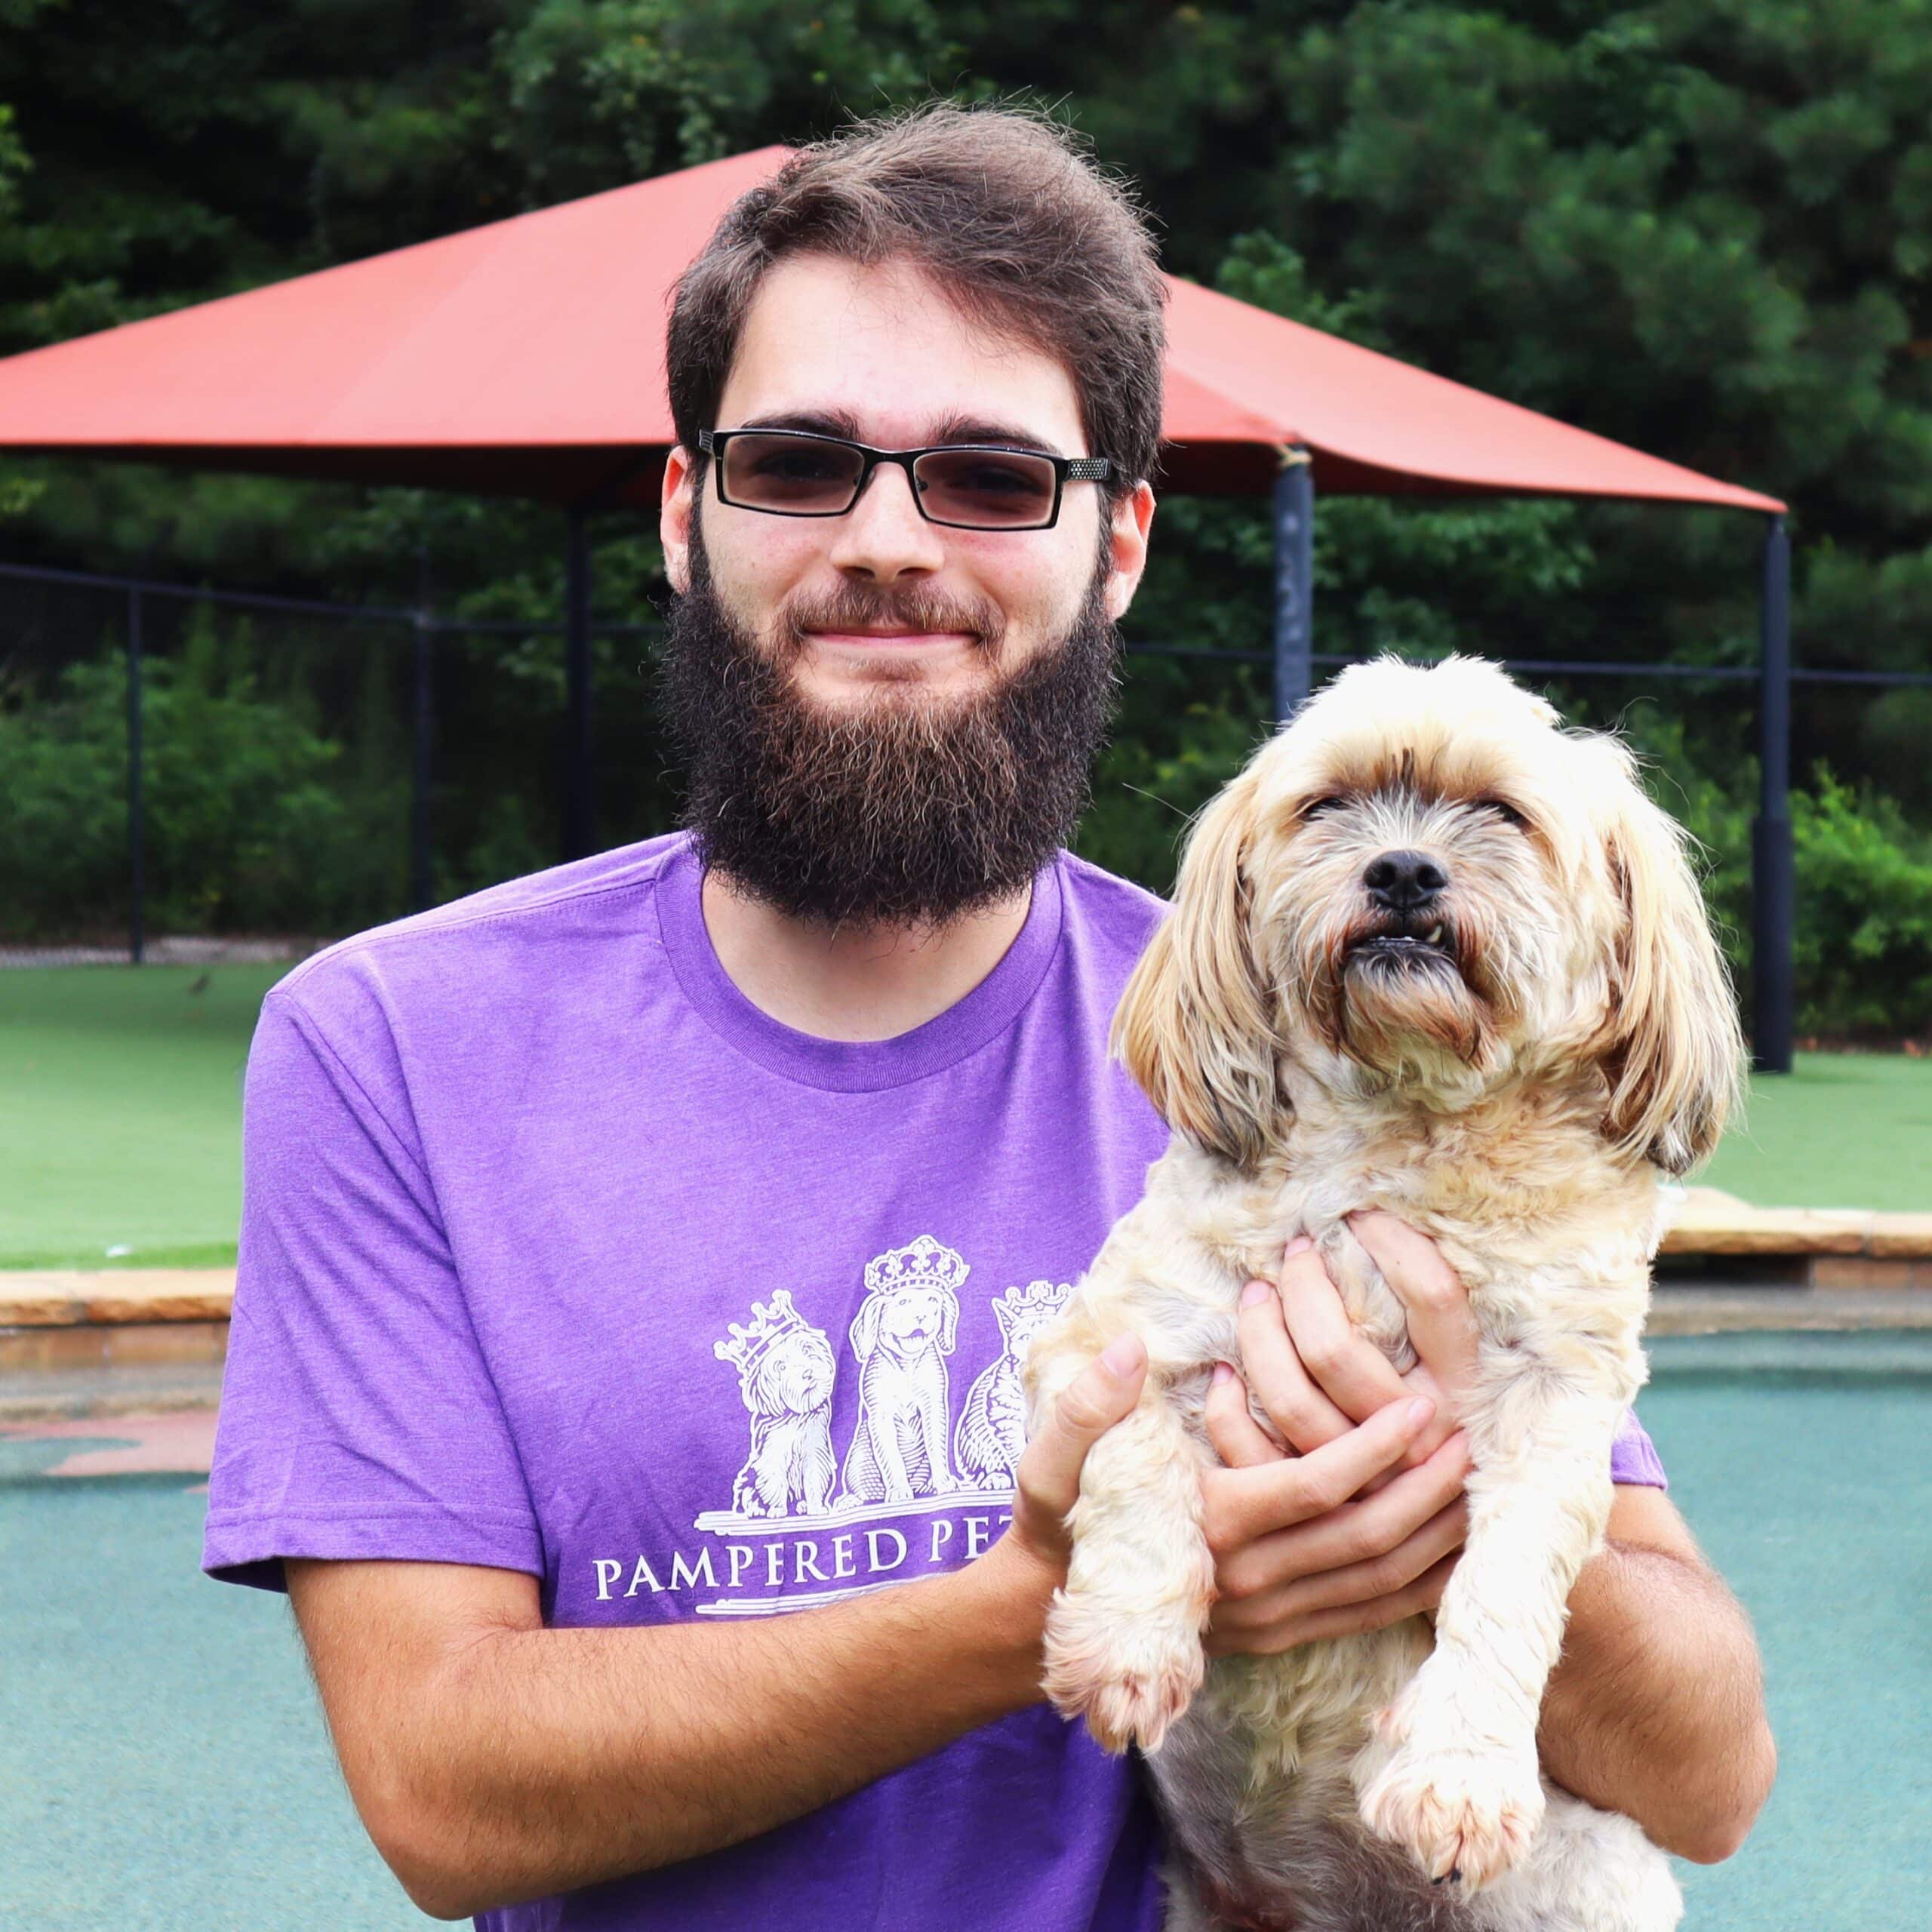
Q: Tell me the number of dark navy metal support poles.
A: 3